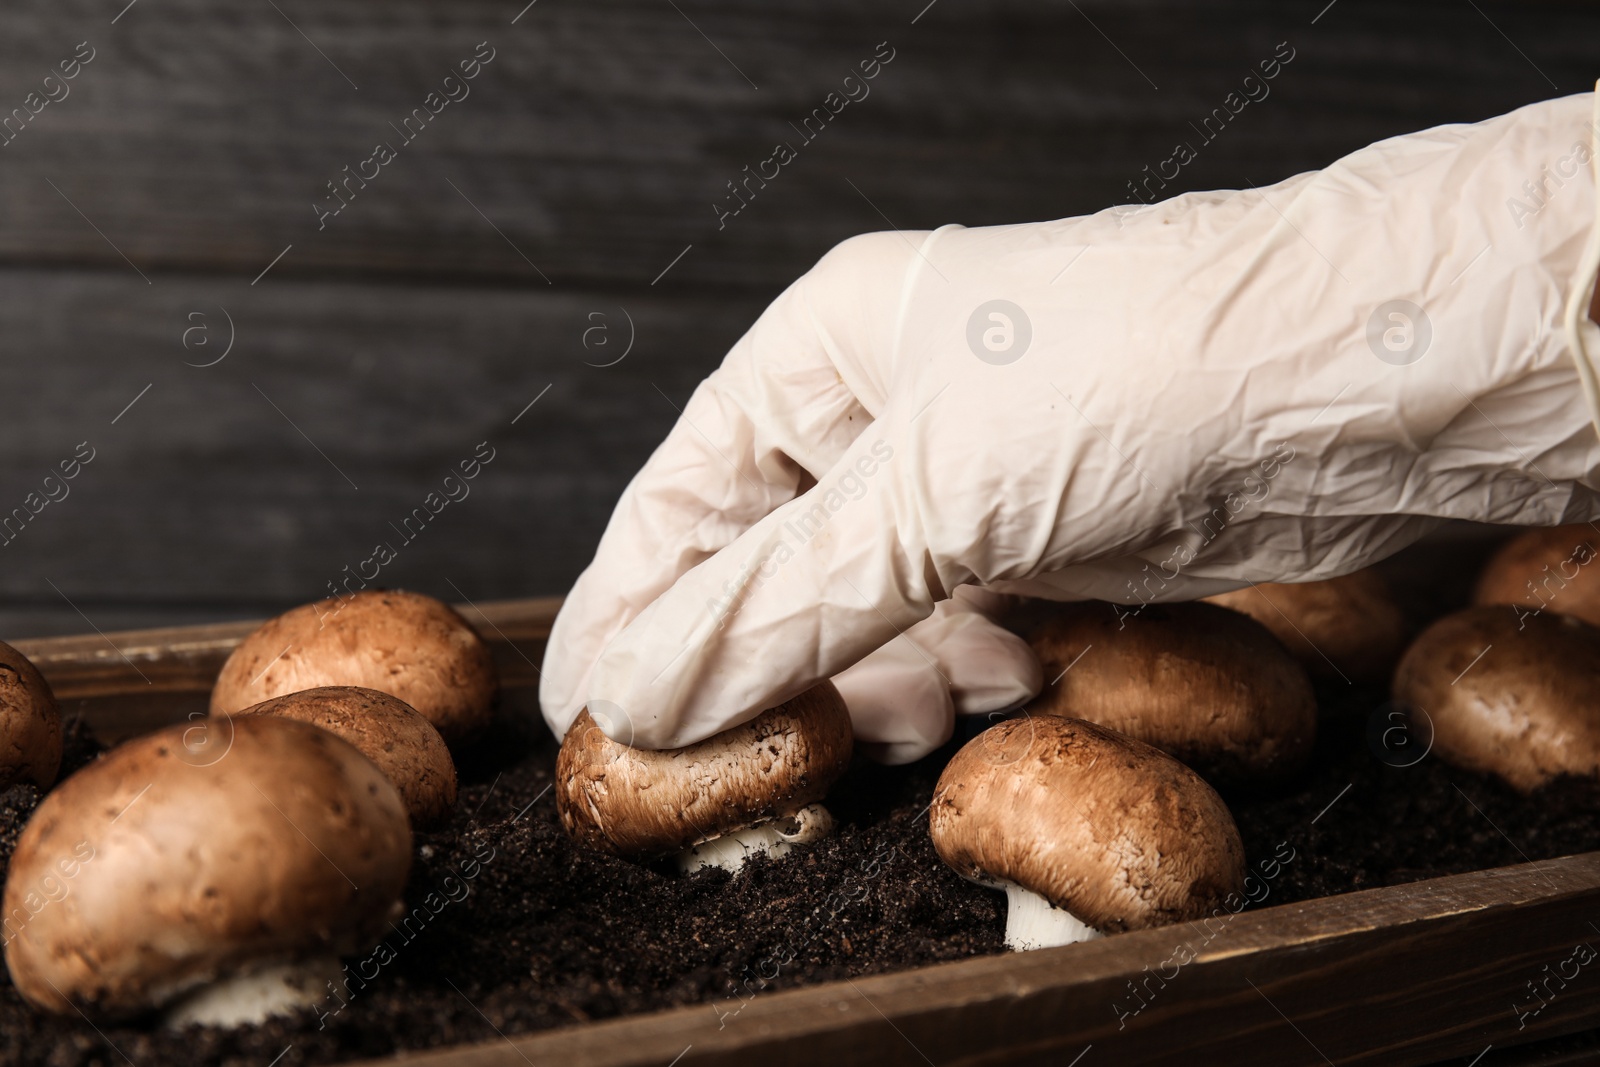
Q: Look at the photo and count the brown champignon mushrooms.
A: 10